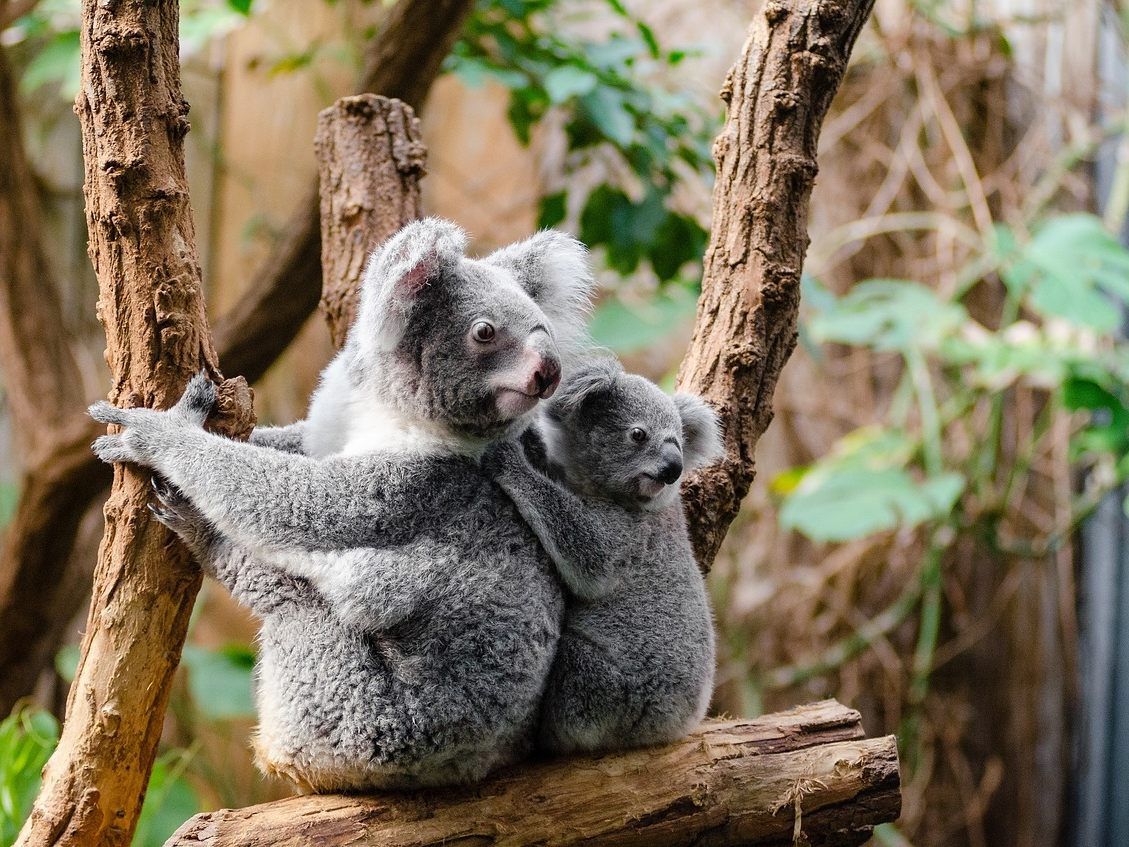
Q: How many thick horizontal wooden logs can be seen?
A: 1